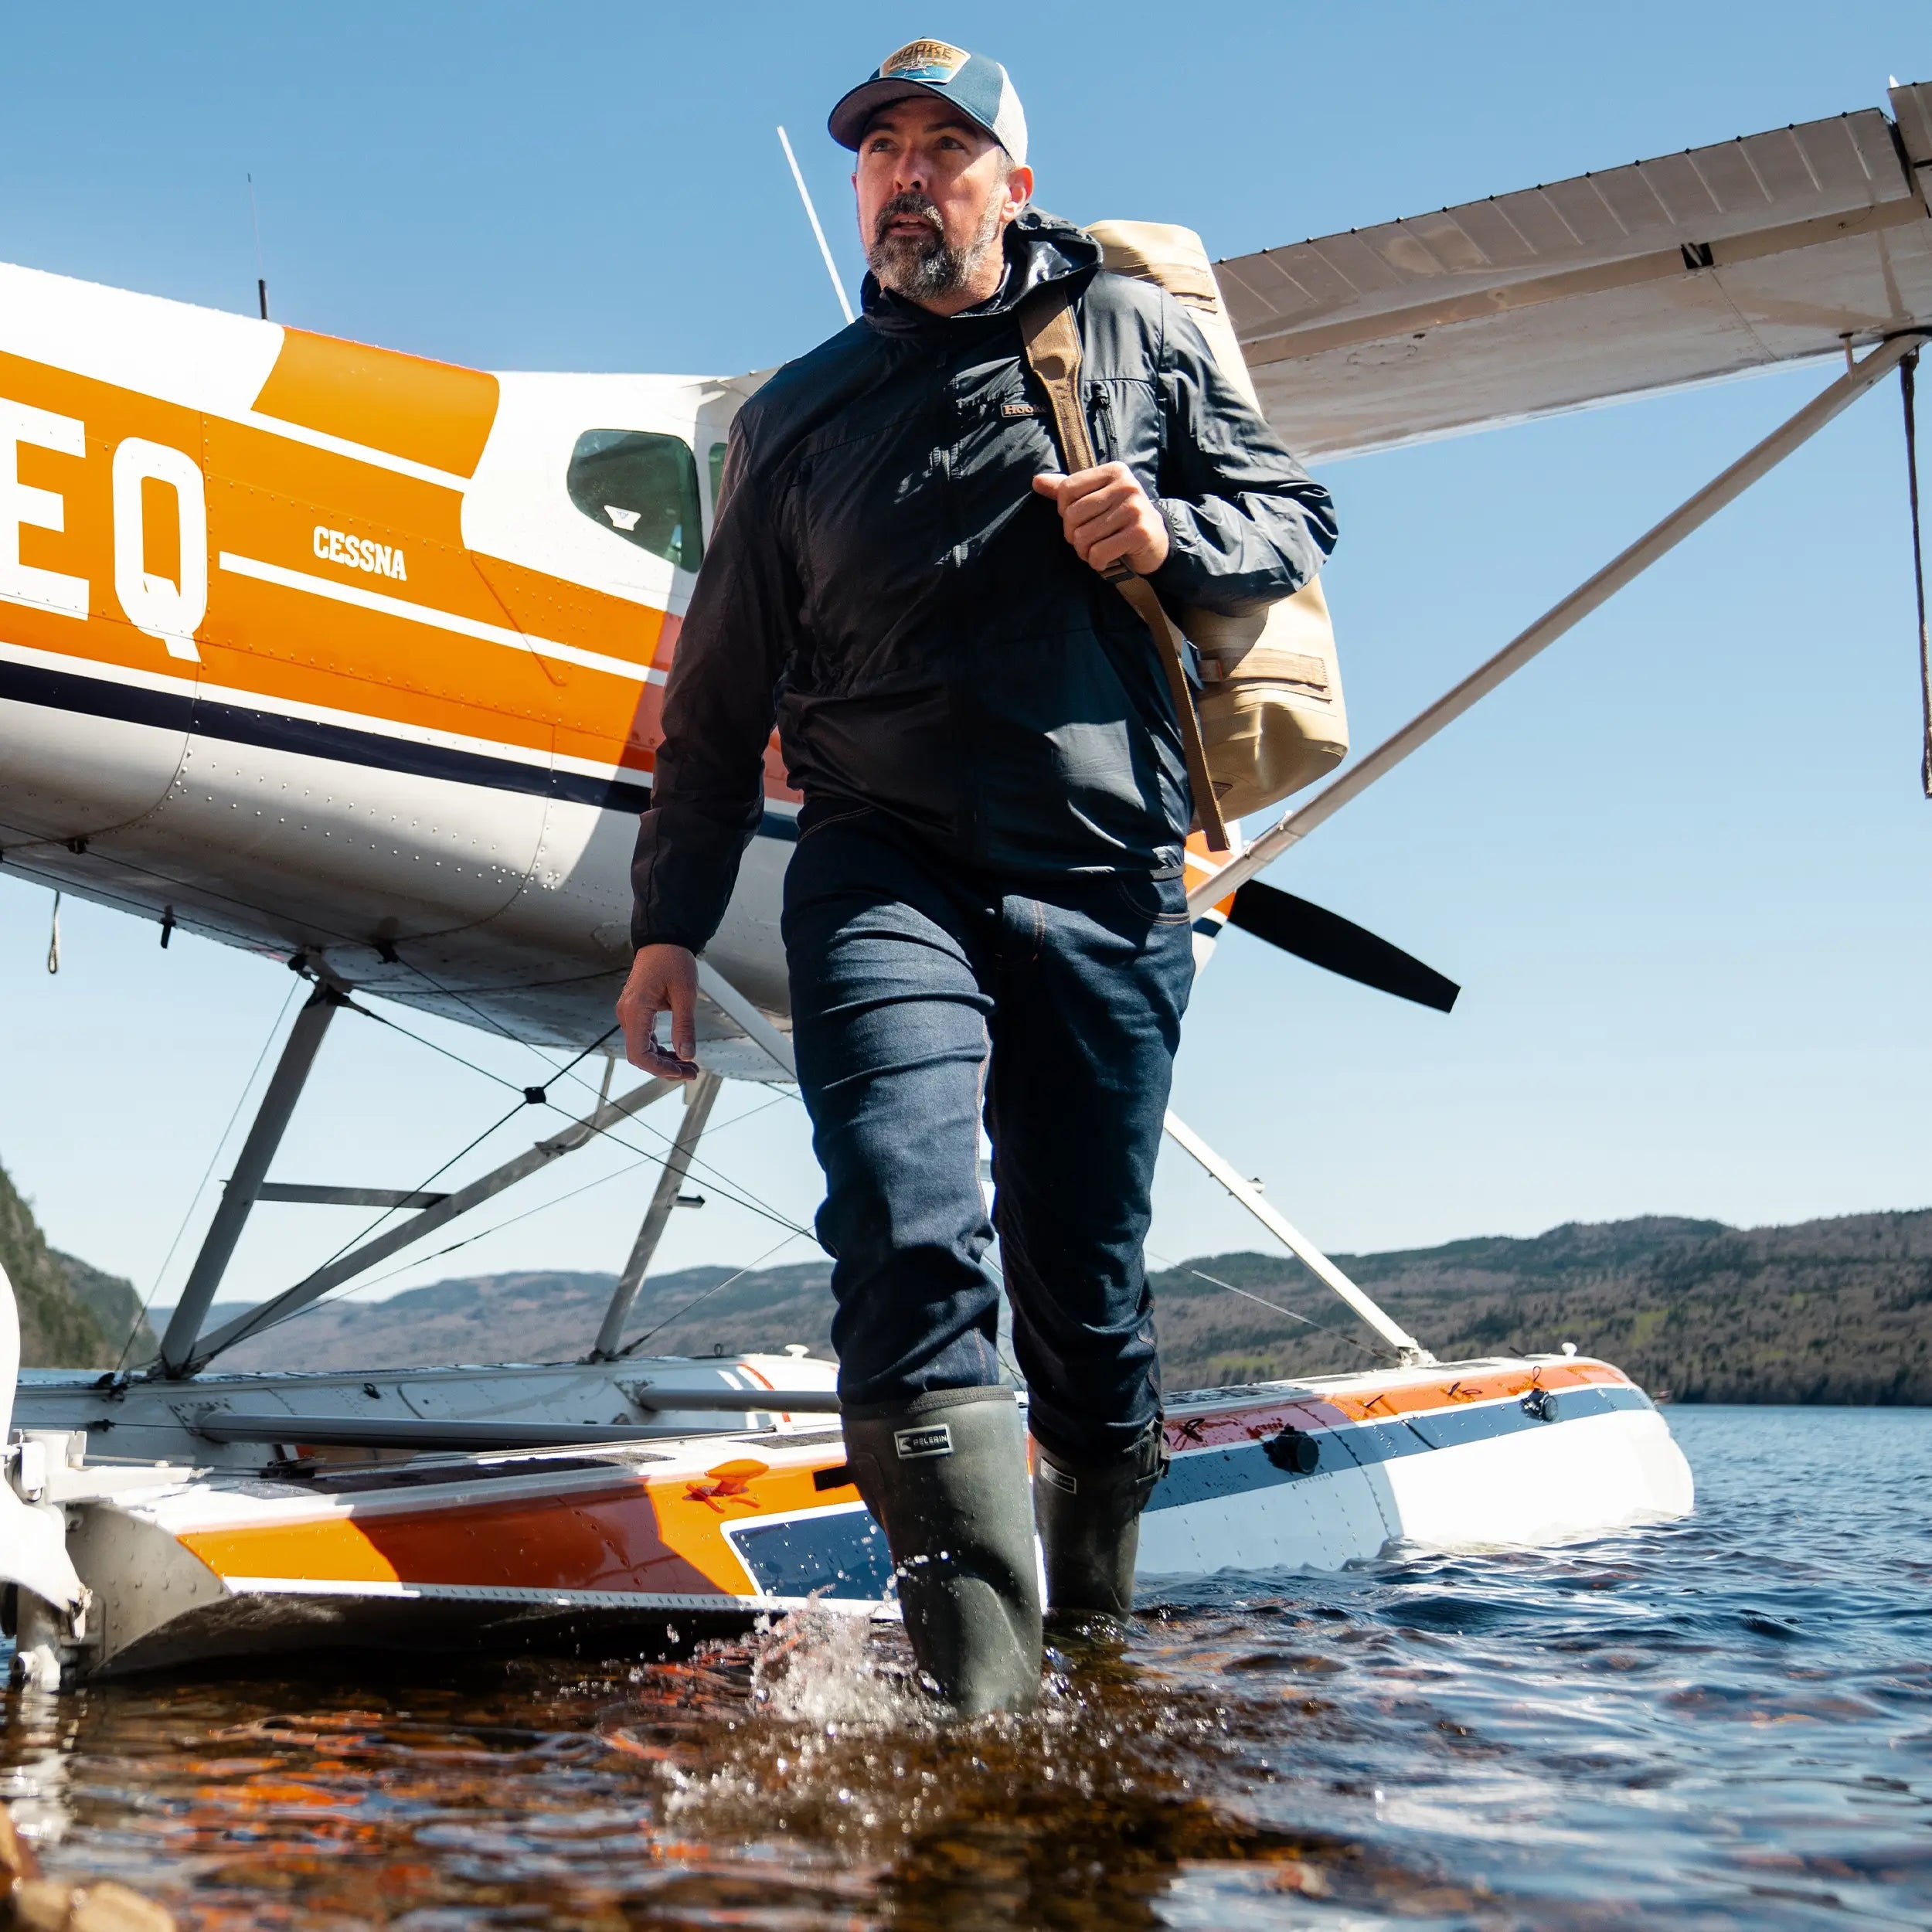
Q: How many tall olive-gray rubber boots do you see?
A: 2